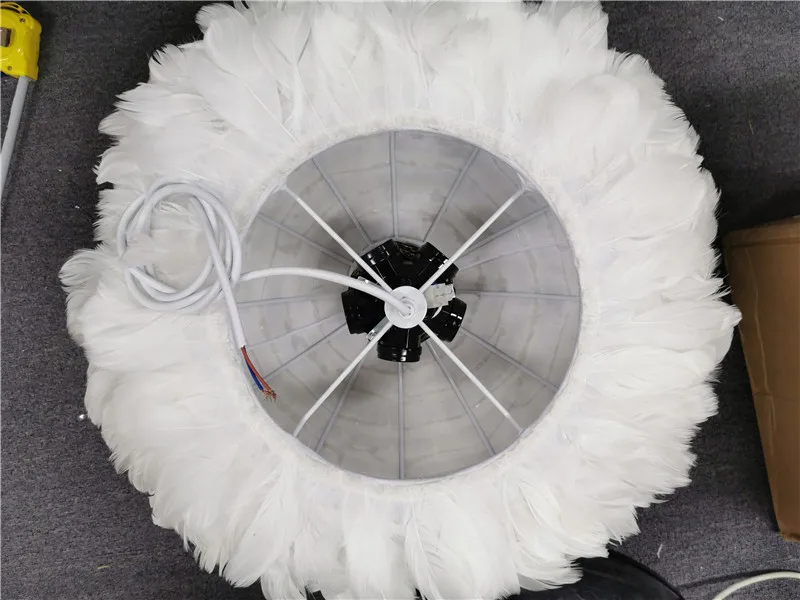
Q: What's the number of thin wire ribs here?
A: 12